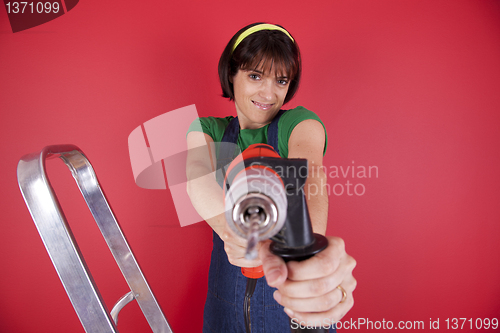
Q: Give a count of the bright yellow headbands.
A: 1